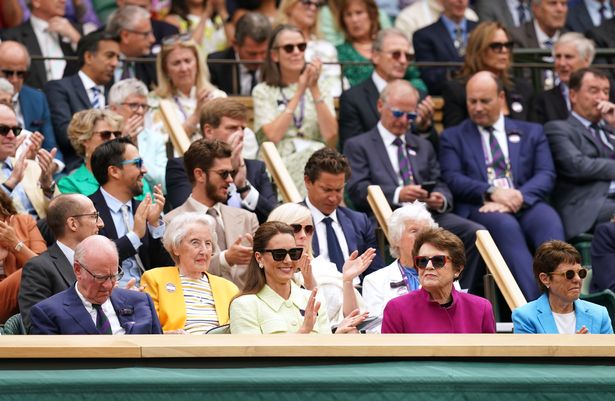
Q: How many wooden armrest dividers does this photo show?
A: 4